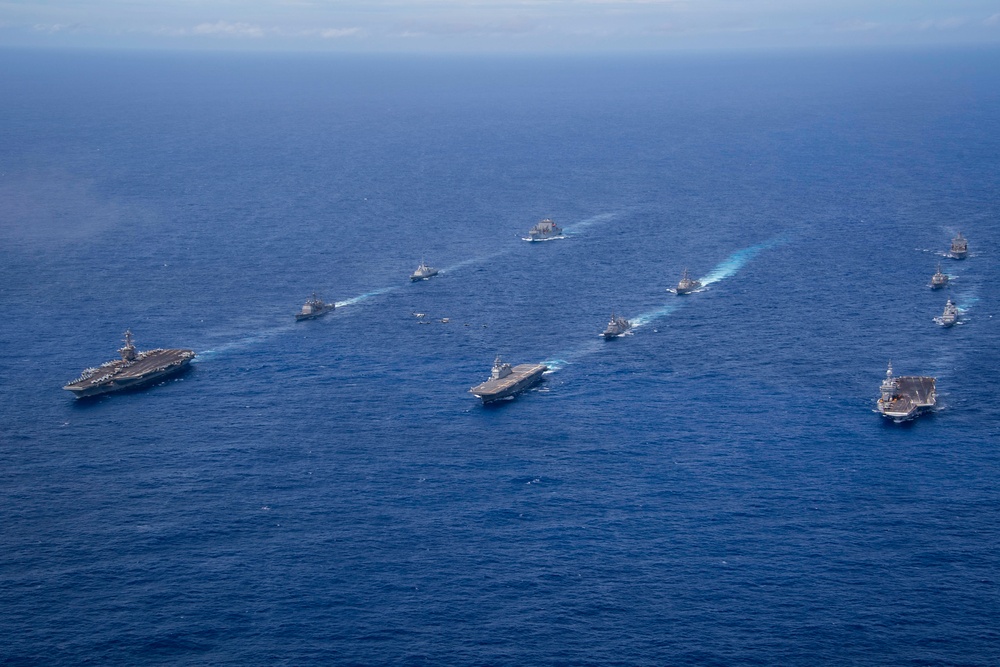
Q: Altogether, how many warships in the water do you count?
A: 11